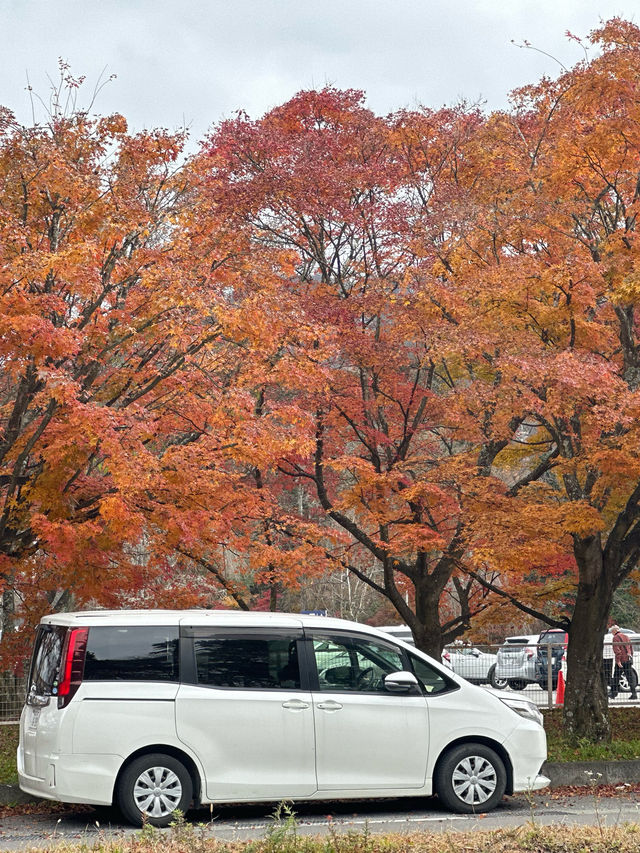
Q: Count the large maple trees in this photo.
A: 3